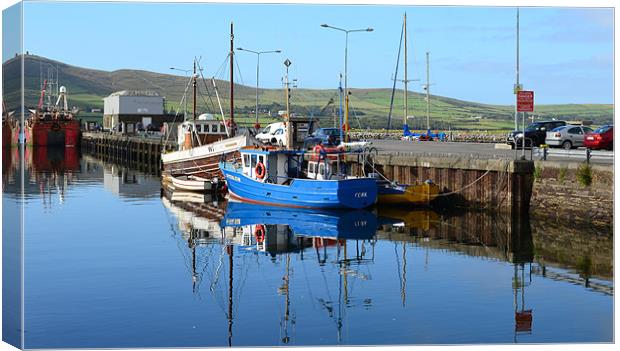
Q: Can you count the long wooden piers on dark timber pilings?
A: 1